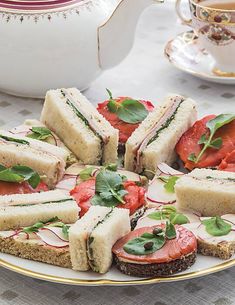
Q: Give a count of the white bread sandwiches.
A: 6